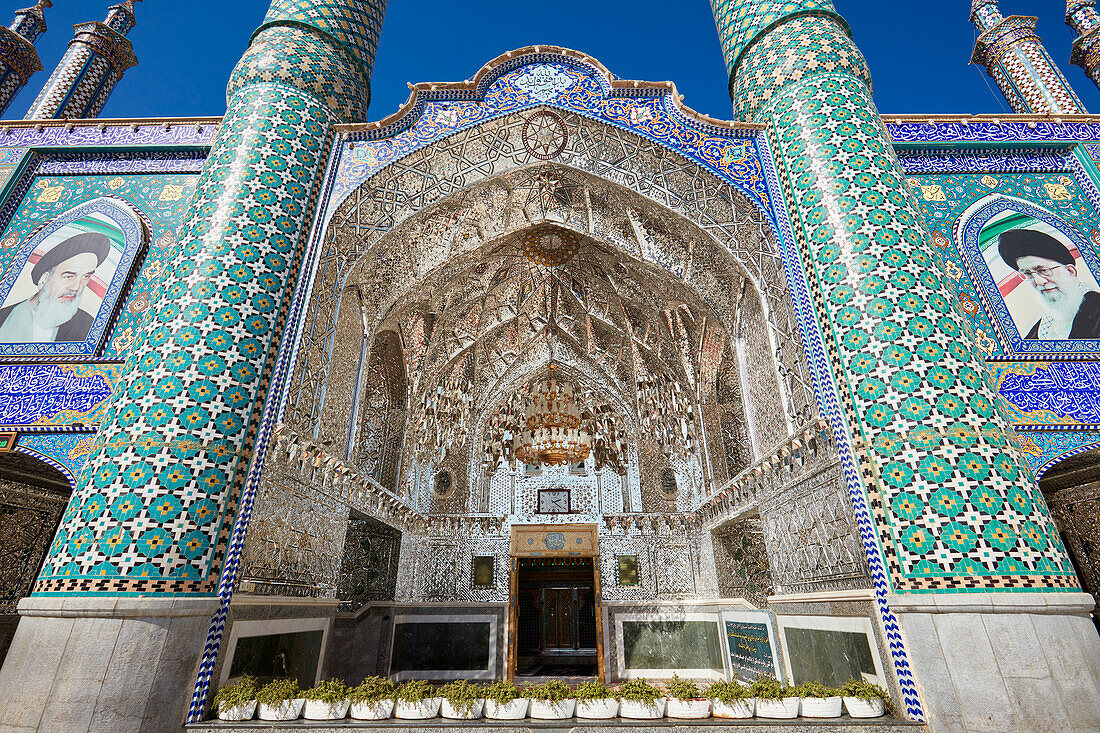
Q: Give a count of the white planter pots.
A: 15